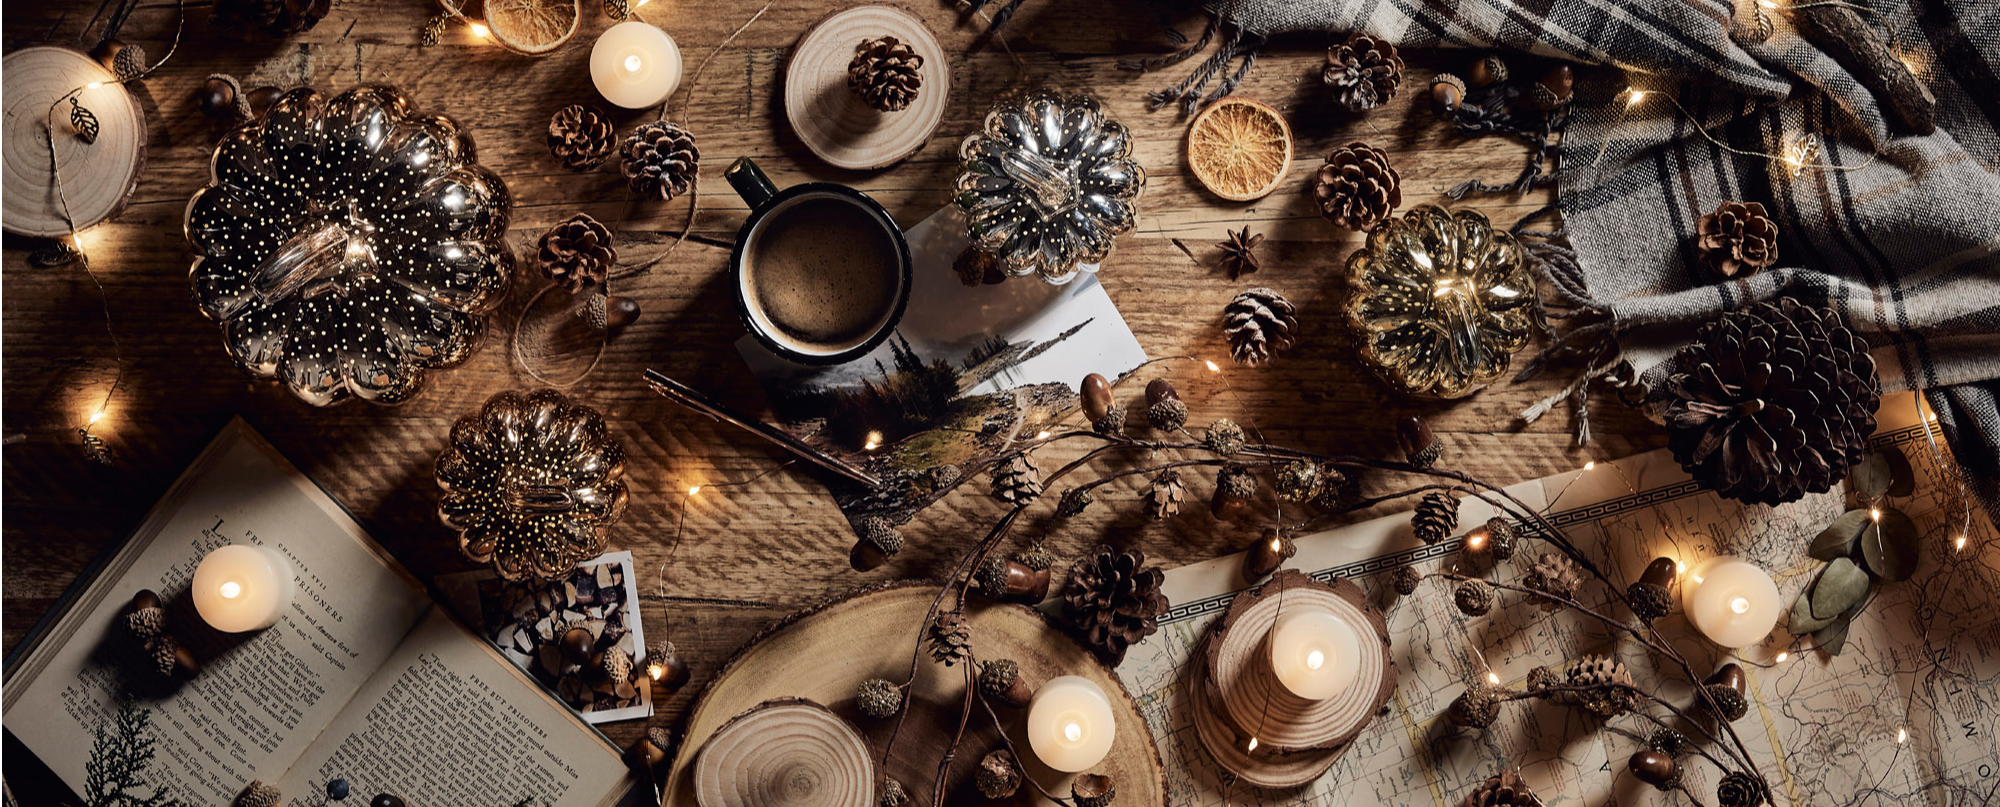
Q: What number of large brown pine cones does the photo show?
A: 1